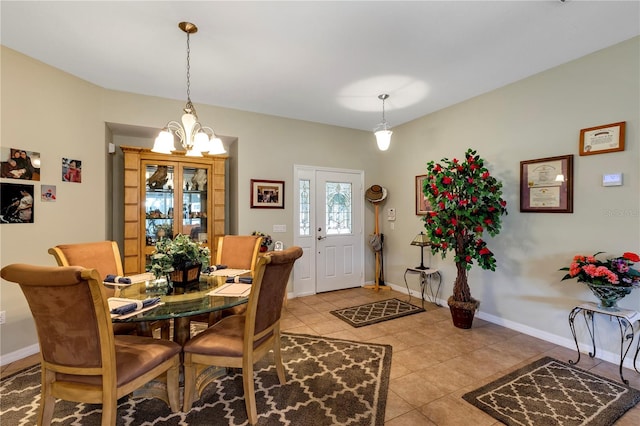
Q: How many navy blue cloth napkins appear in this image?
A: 4